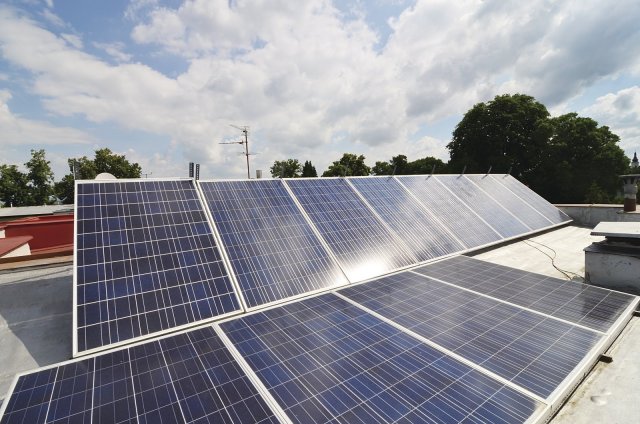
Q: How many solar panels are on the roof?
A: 12